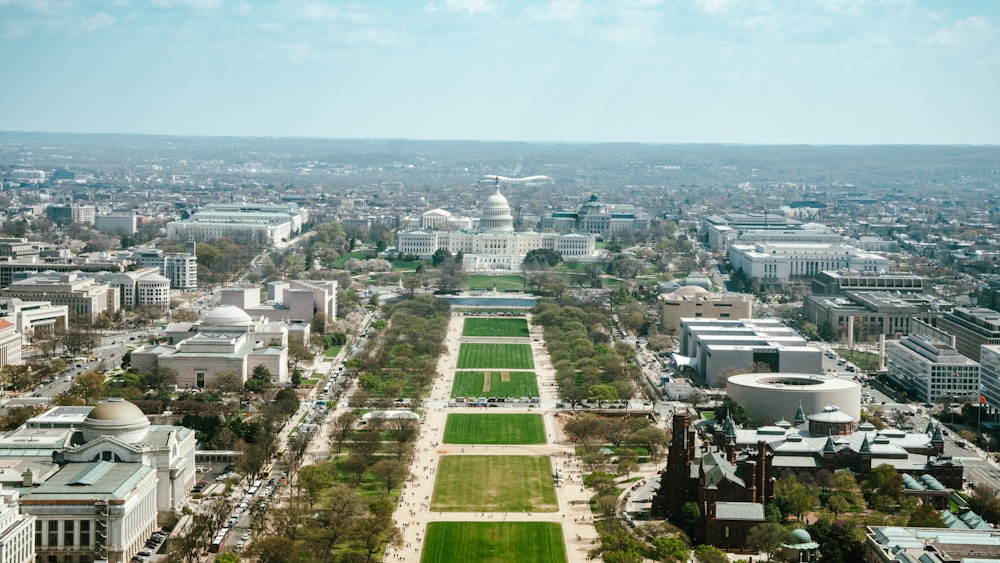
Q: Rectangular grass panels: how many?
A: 6